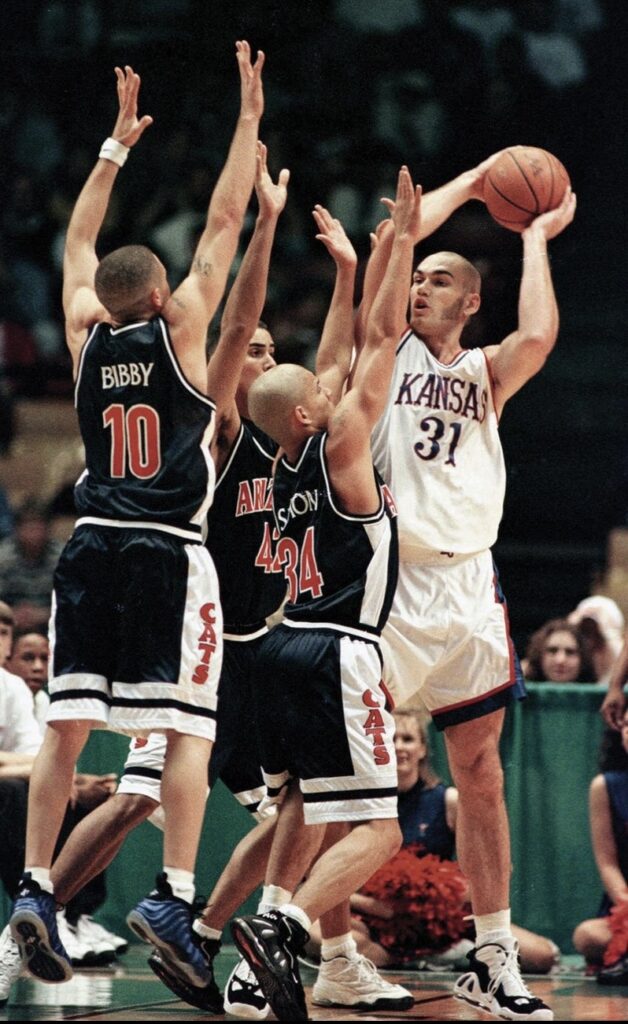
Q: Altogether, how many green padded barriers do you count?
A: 1